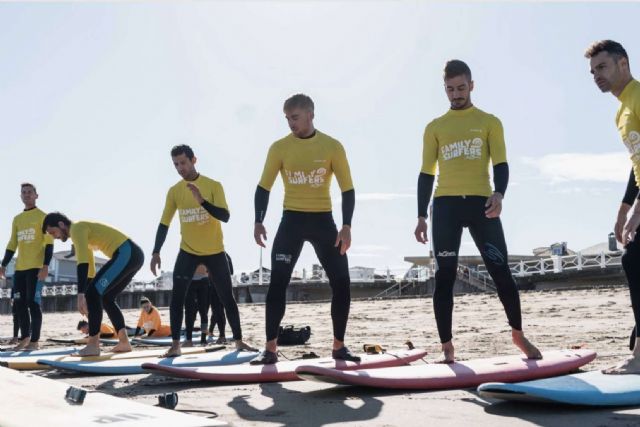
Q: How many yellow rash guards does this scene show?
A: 6